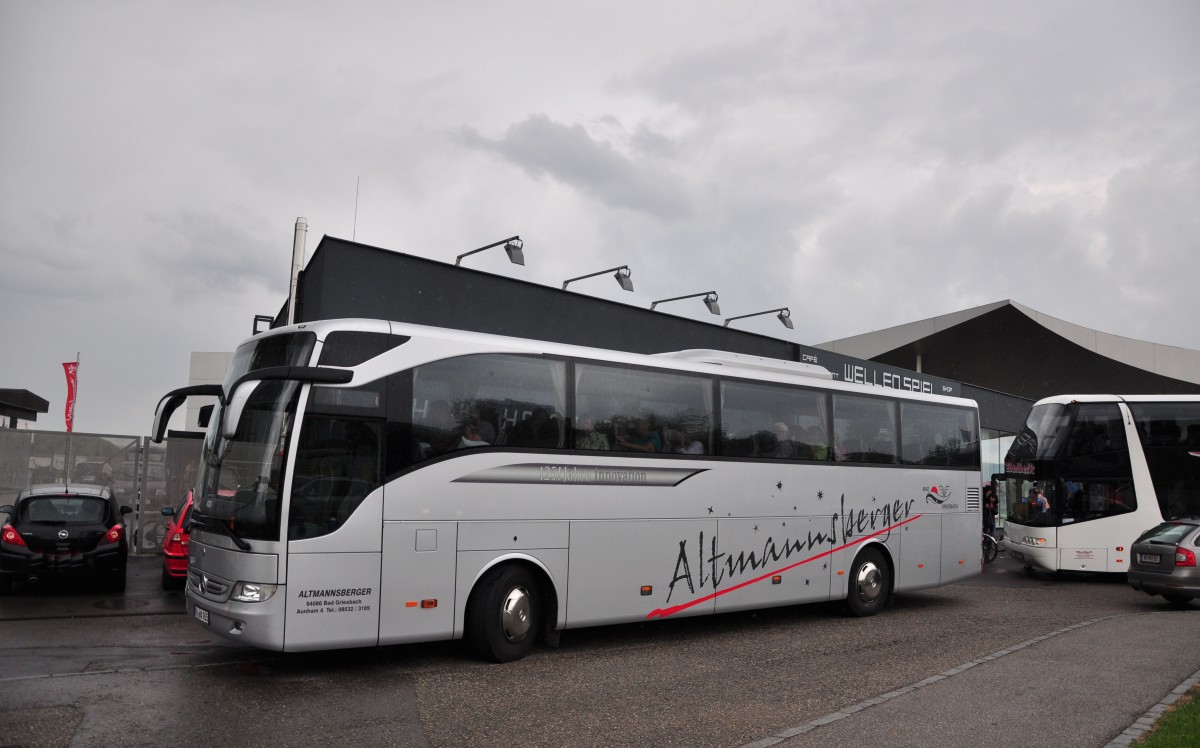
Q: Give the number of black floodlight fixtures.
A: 4